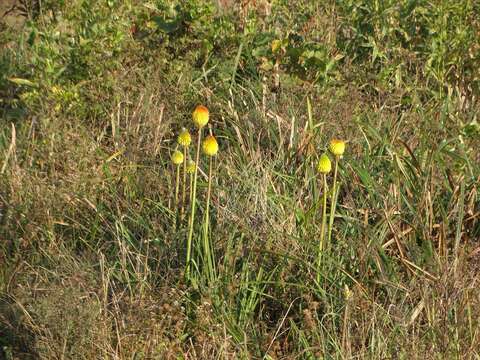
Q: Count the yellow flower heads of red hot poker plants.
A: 7